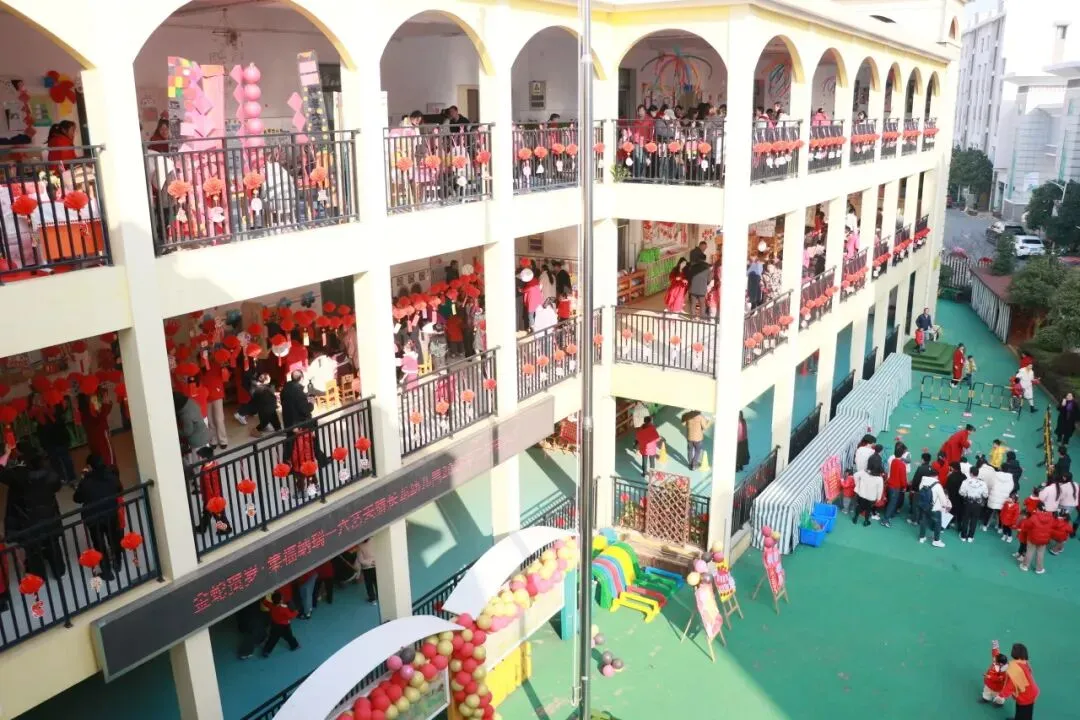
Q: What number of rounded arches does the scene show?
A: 11